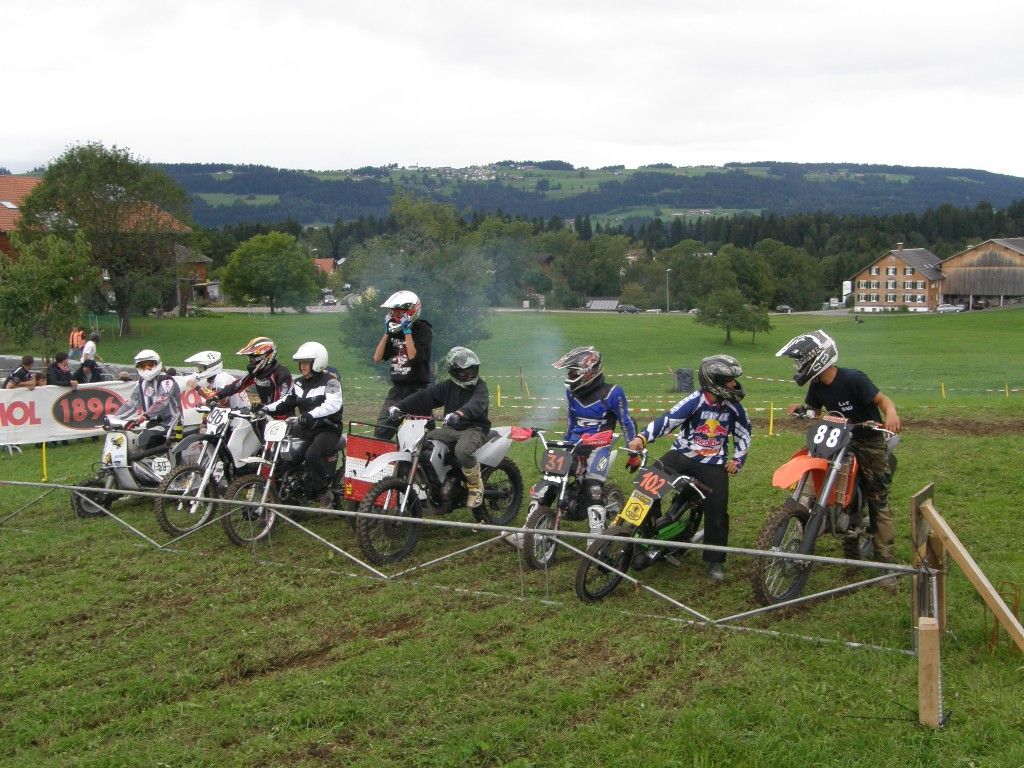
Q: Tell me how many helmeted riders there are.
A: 9